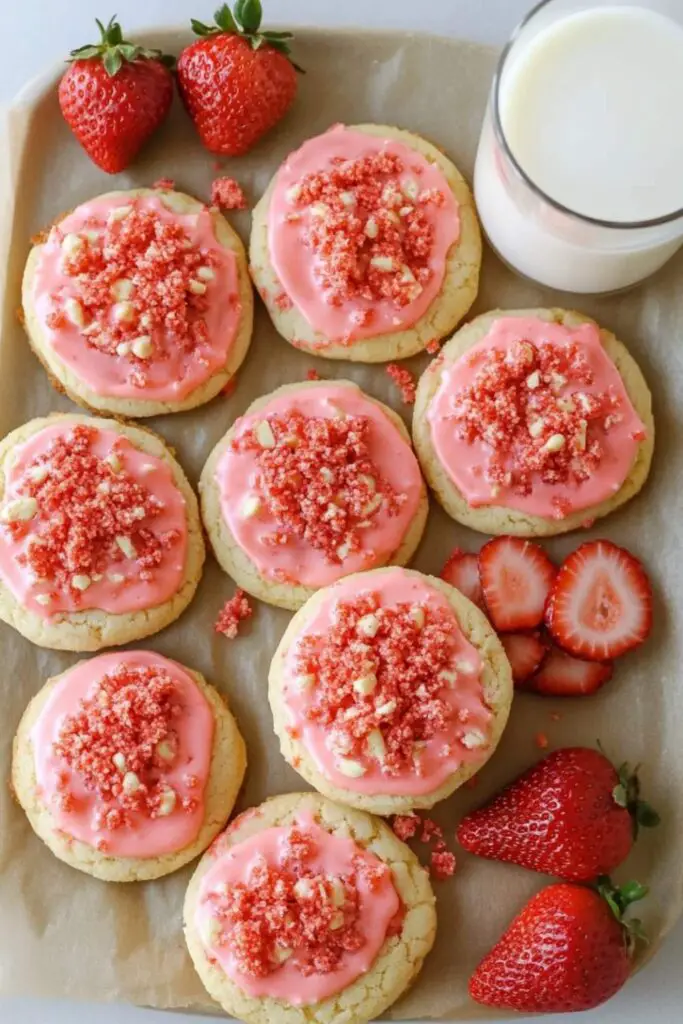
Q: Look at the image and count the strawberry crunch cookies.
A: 8